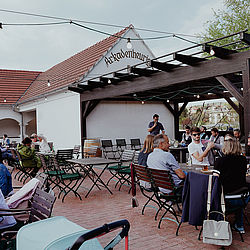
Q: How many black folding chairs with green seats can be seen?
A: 4